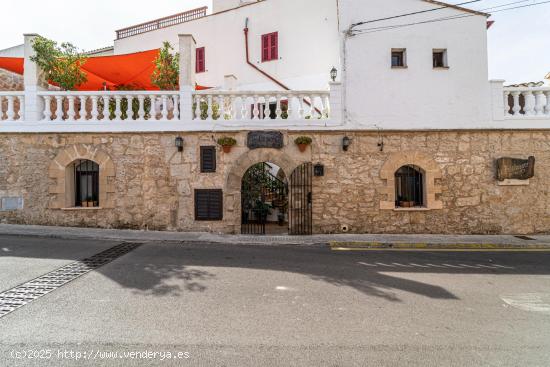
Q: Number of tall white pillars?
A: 2